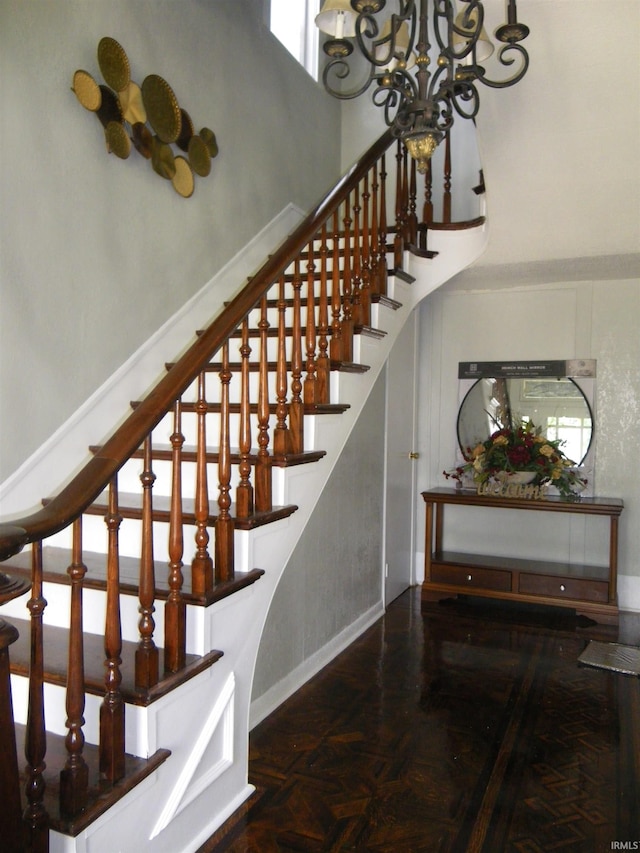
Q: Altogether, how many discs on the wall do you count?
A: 12